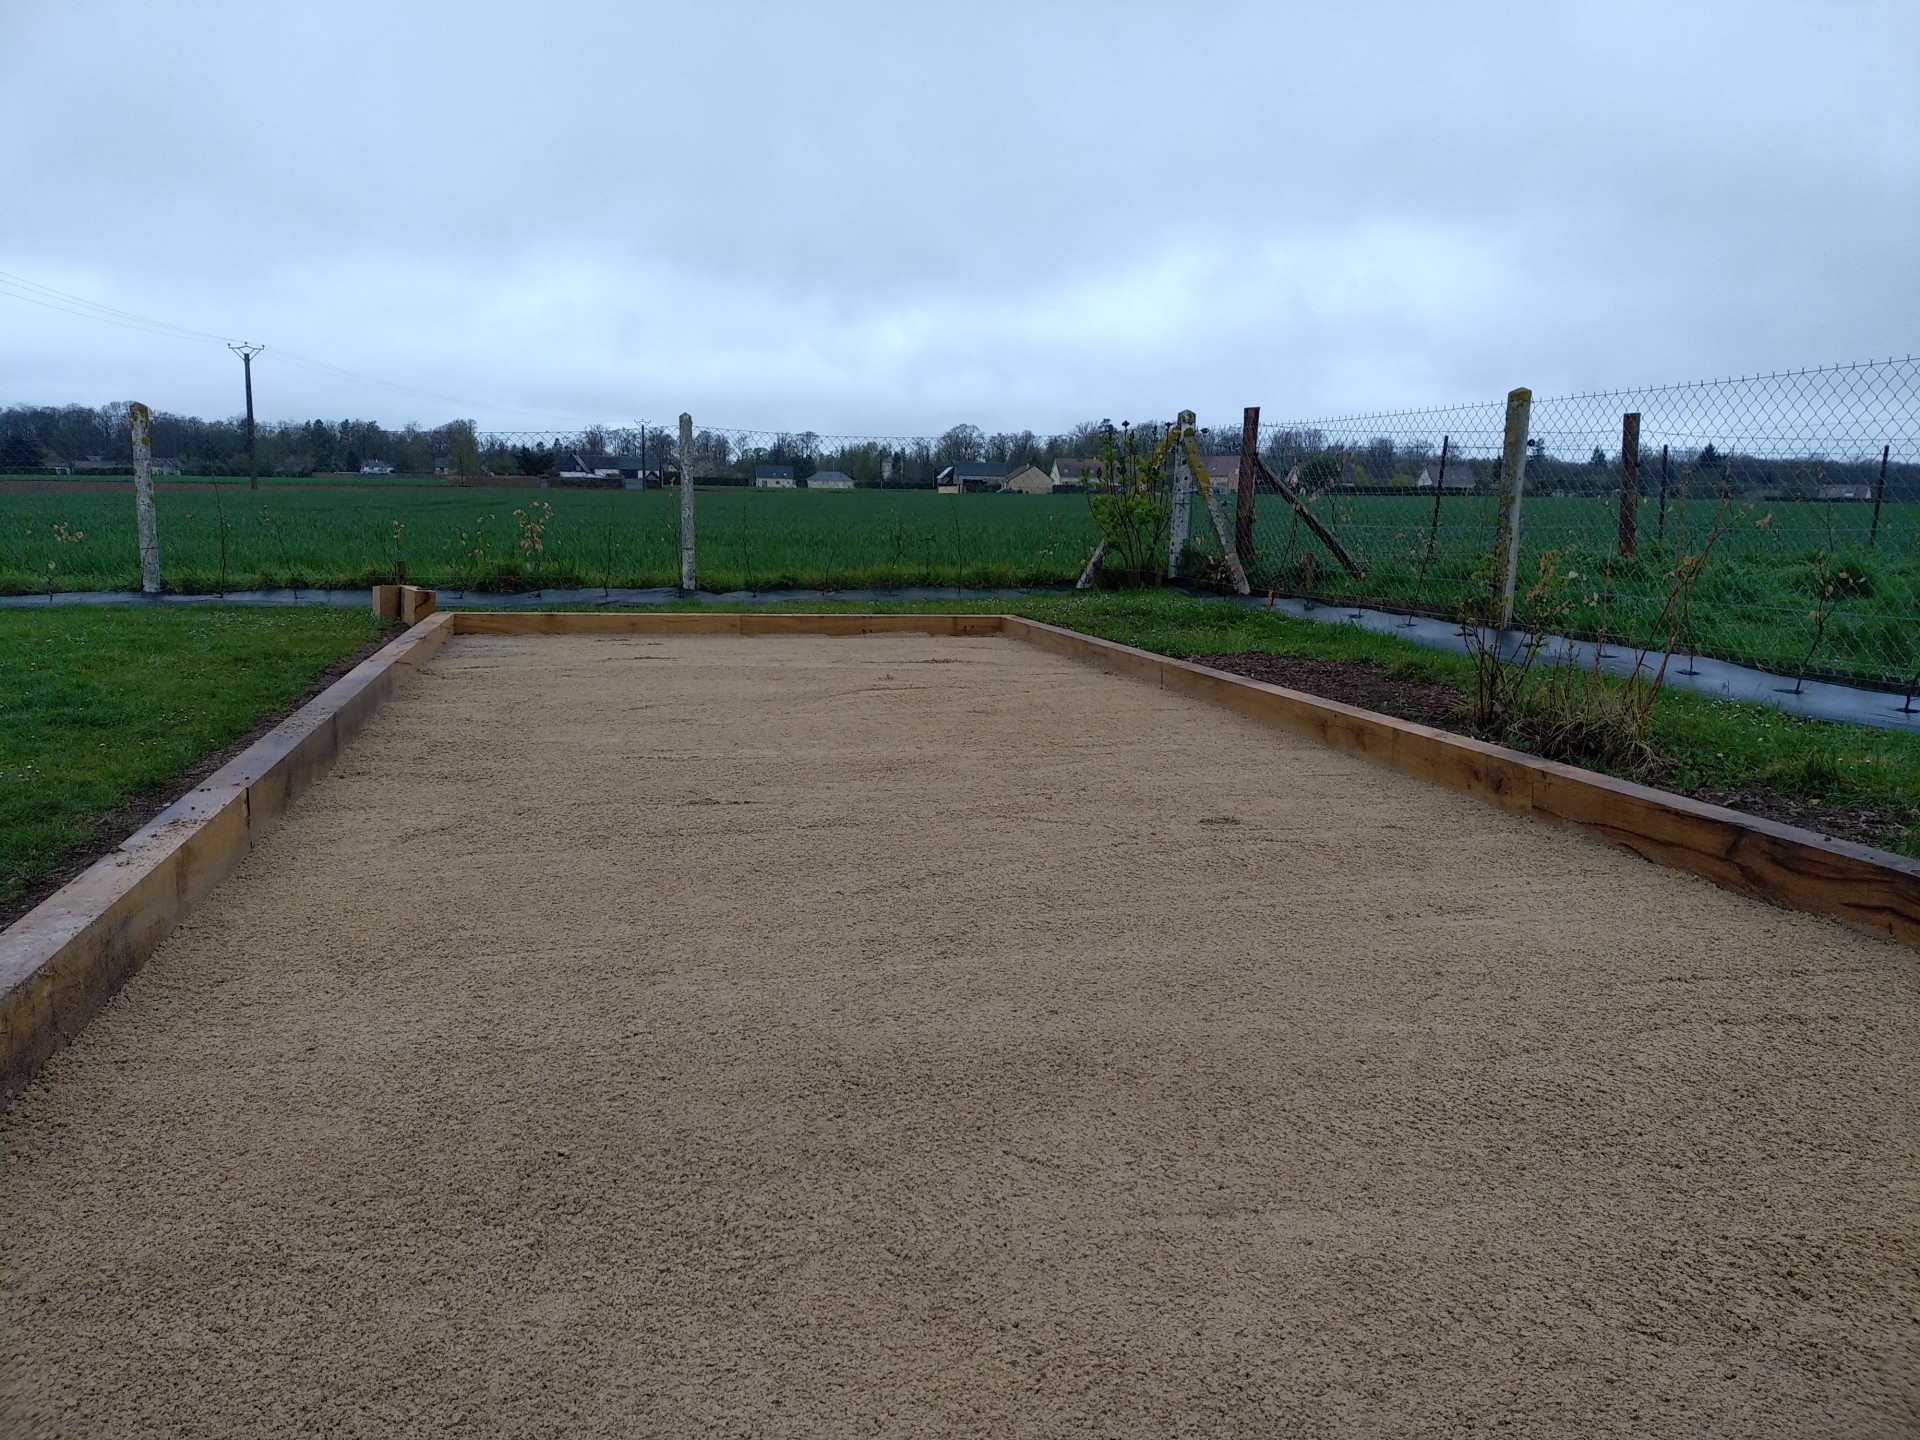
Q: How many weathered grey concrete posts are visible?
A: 4